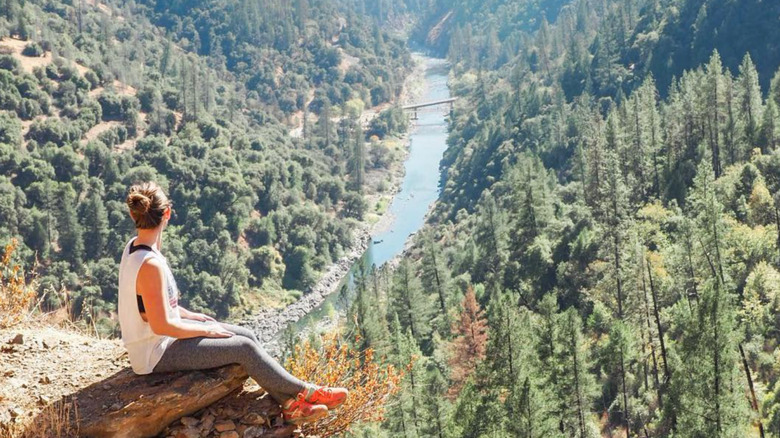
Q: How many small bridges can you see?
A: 1